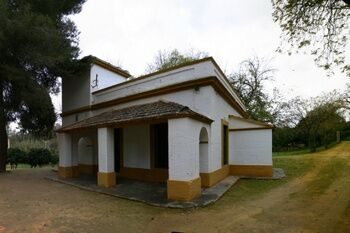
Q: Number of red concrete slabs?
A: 0